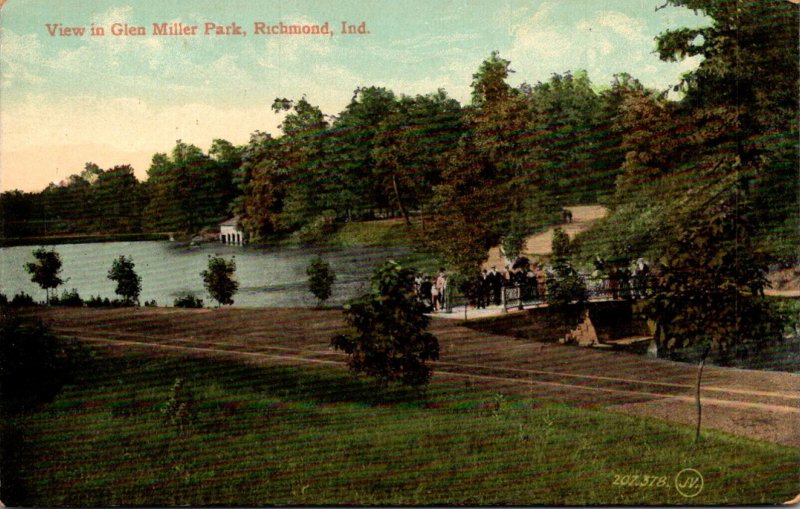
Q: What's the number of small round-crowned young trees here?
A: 4